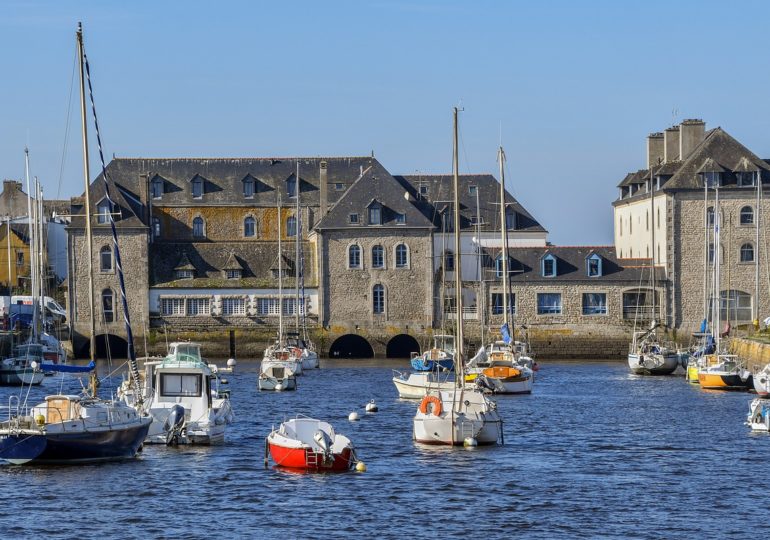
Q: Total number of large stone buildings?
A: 2